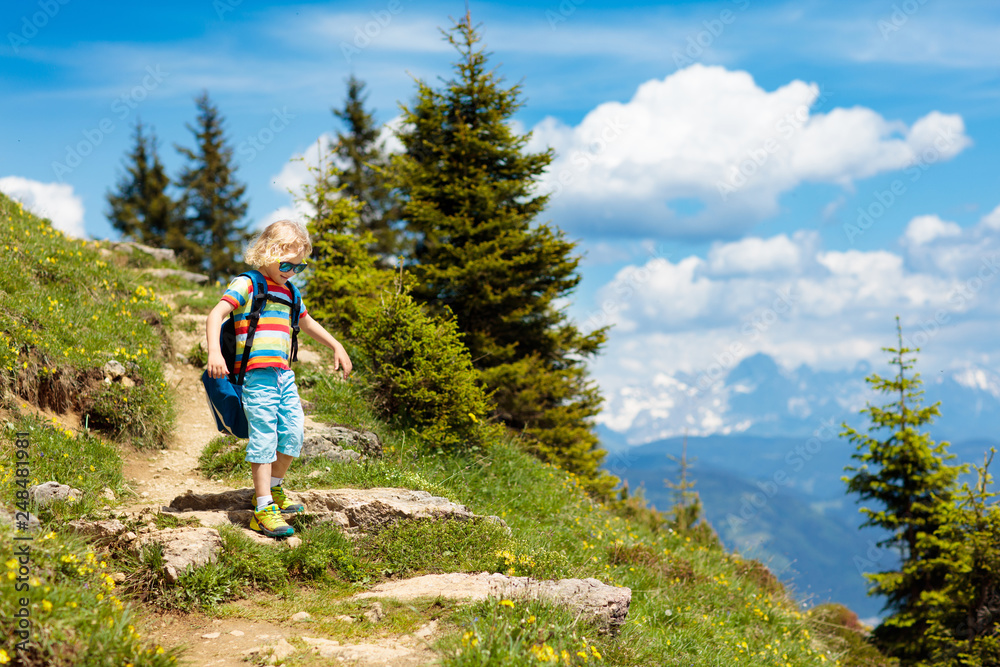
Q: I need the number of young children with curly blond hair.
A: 1